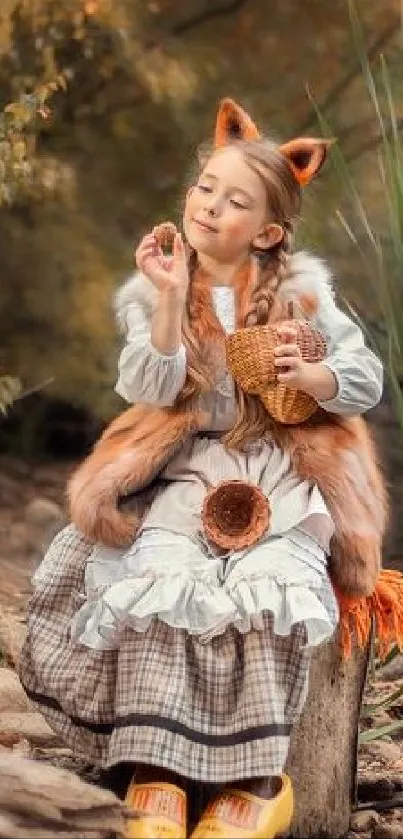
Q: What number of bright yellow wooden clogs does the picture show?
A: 2